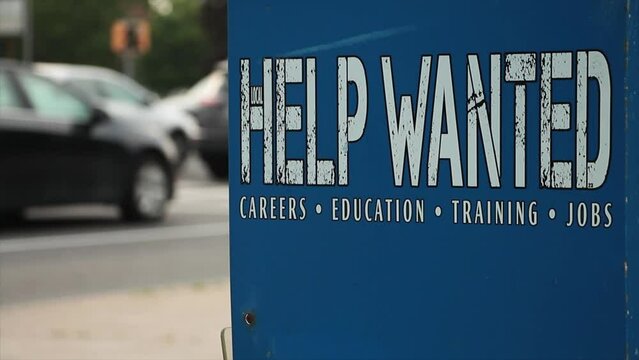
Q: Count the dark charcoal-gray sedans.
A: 1